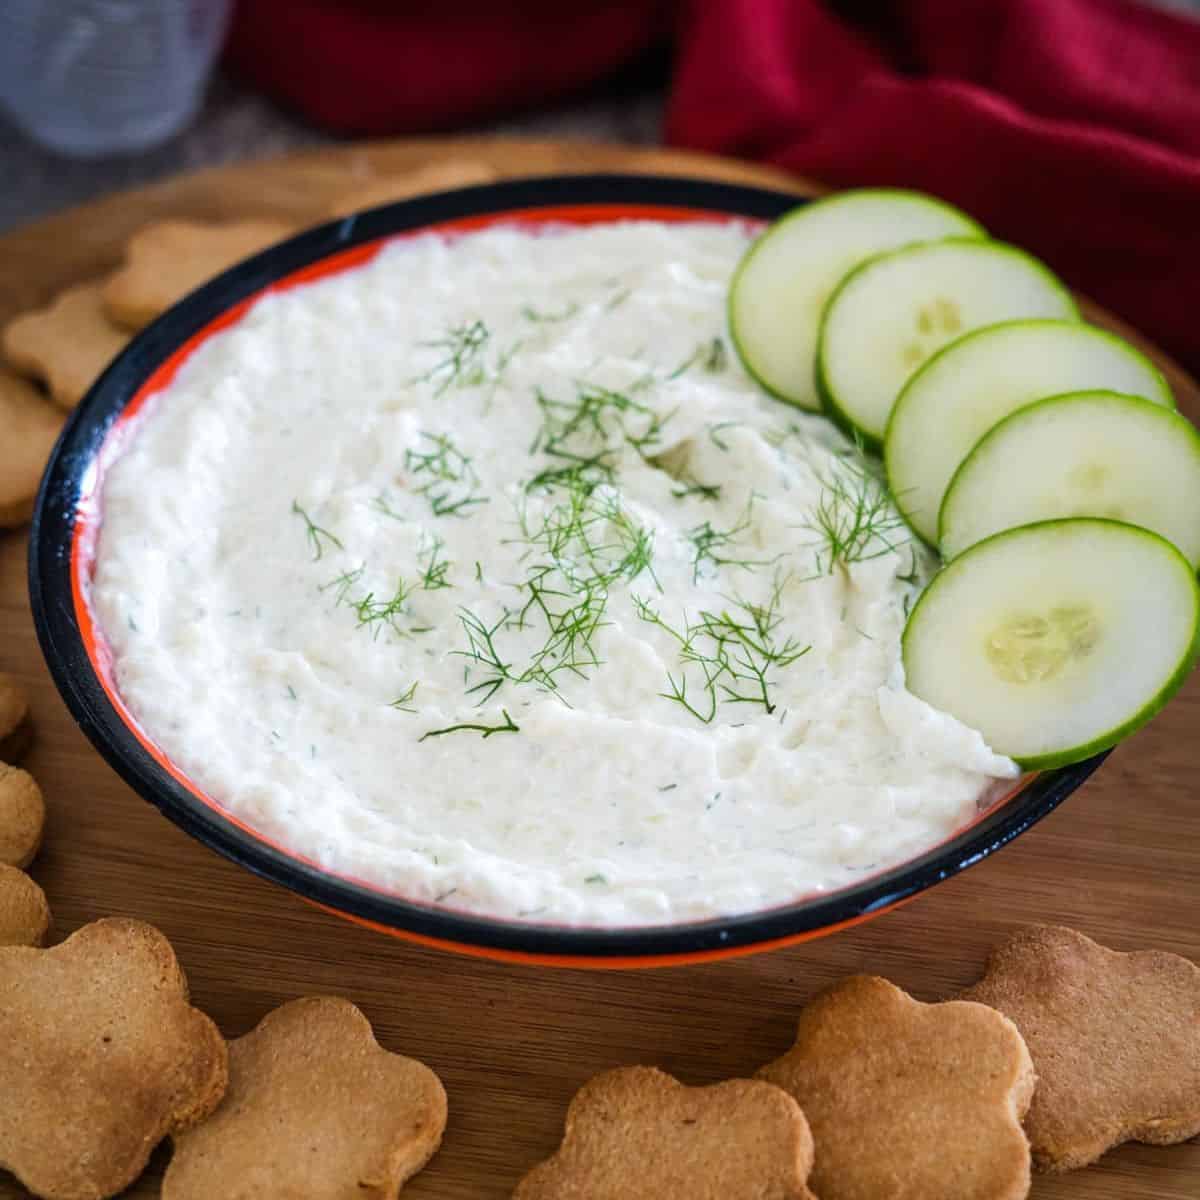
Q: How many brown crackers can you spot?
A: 12